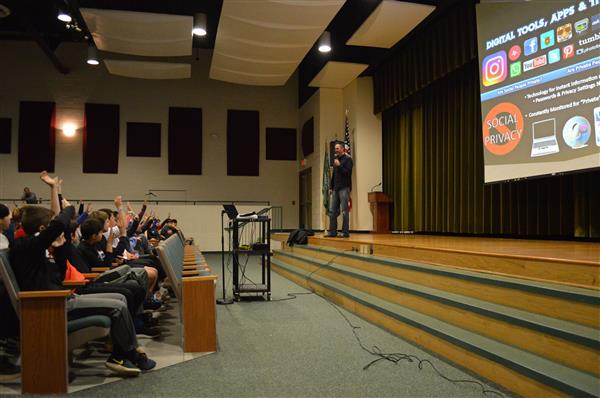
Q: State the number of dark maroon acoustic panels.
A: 8